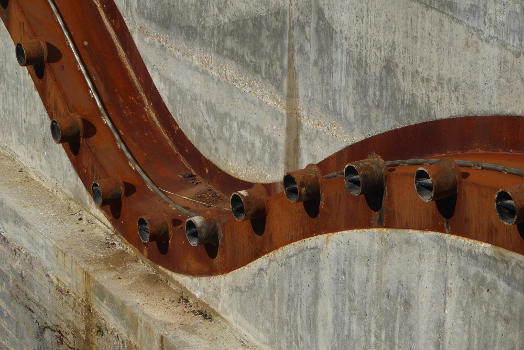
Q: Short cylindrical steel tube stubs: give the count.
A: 10